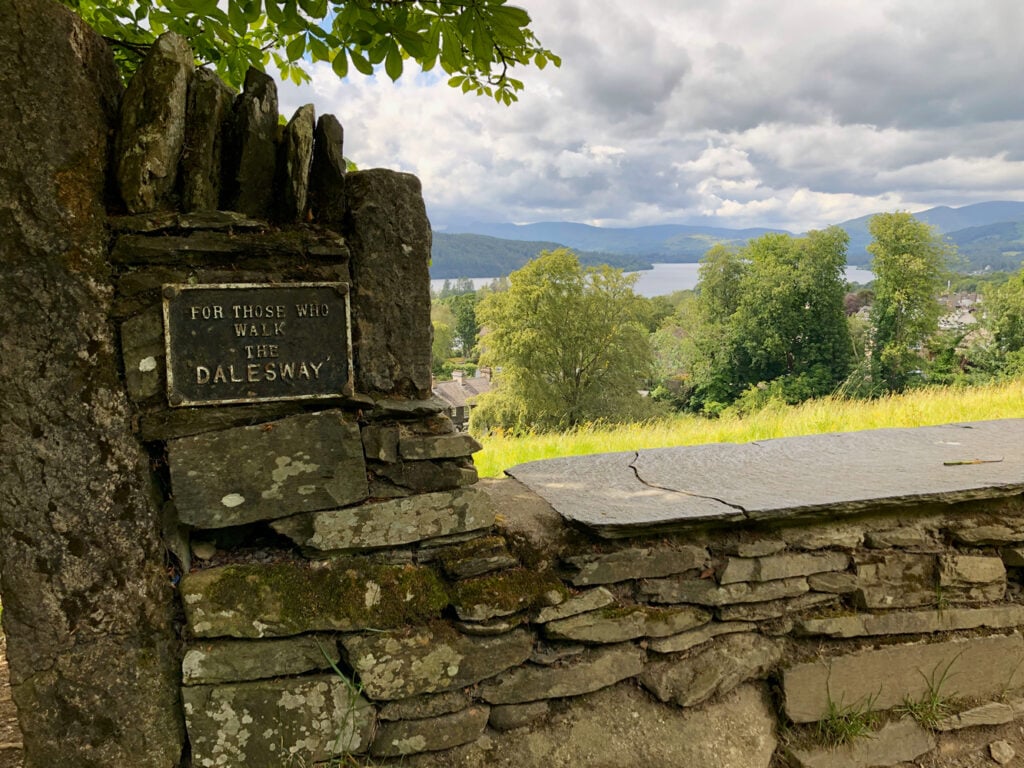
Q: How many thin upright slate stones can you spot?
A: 5